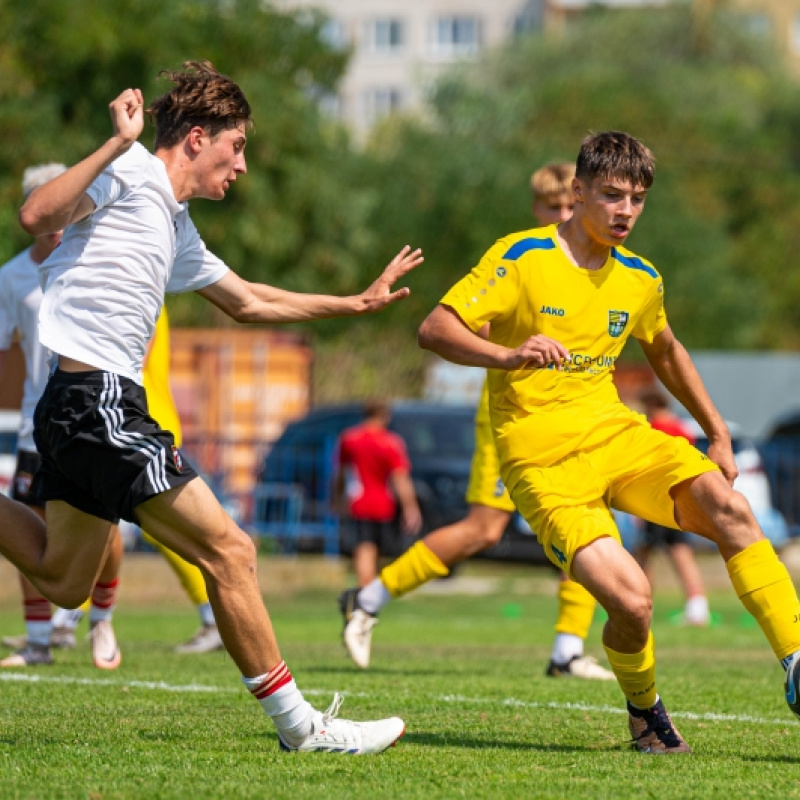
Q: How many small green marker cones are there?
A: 5